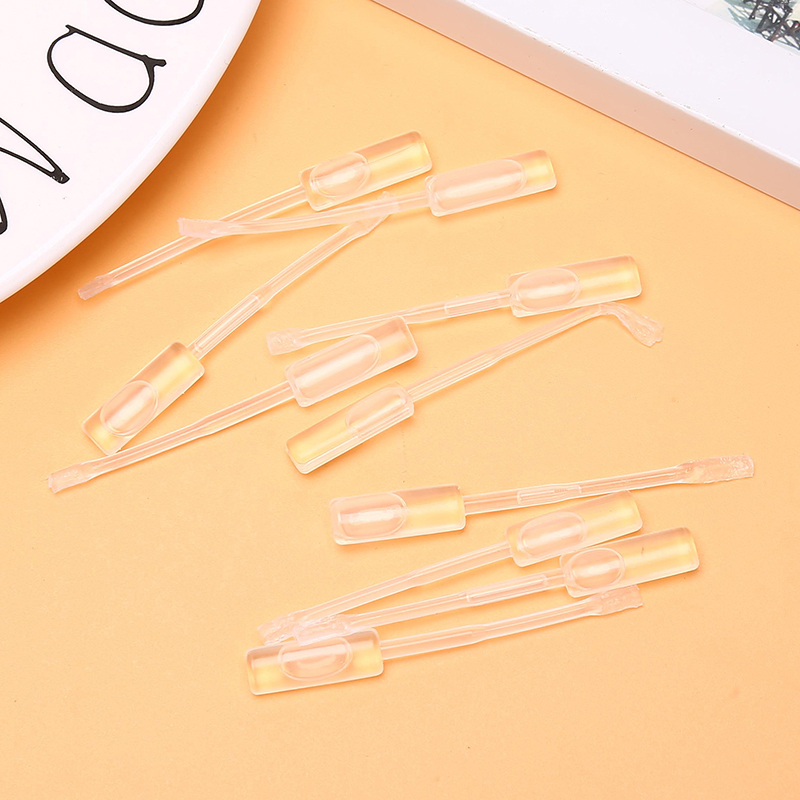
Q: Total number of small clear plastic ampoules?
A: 10